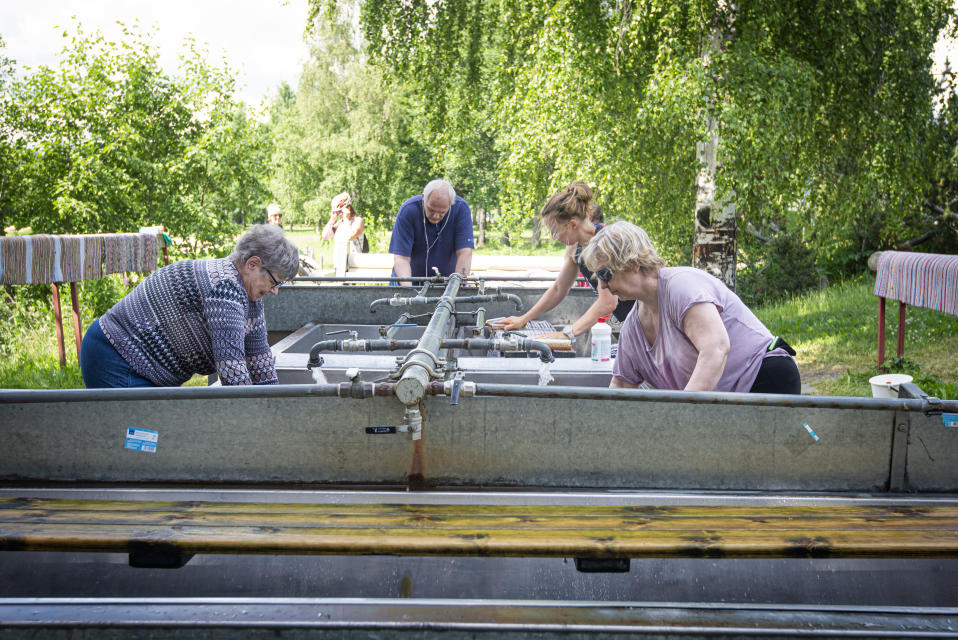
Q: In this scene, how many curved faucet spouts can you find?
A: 4